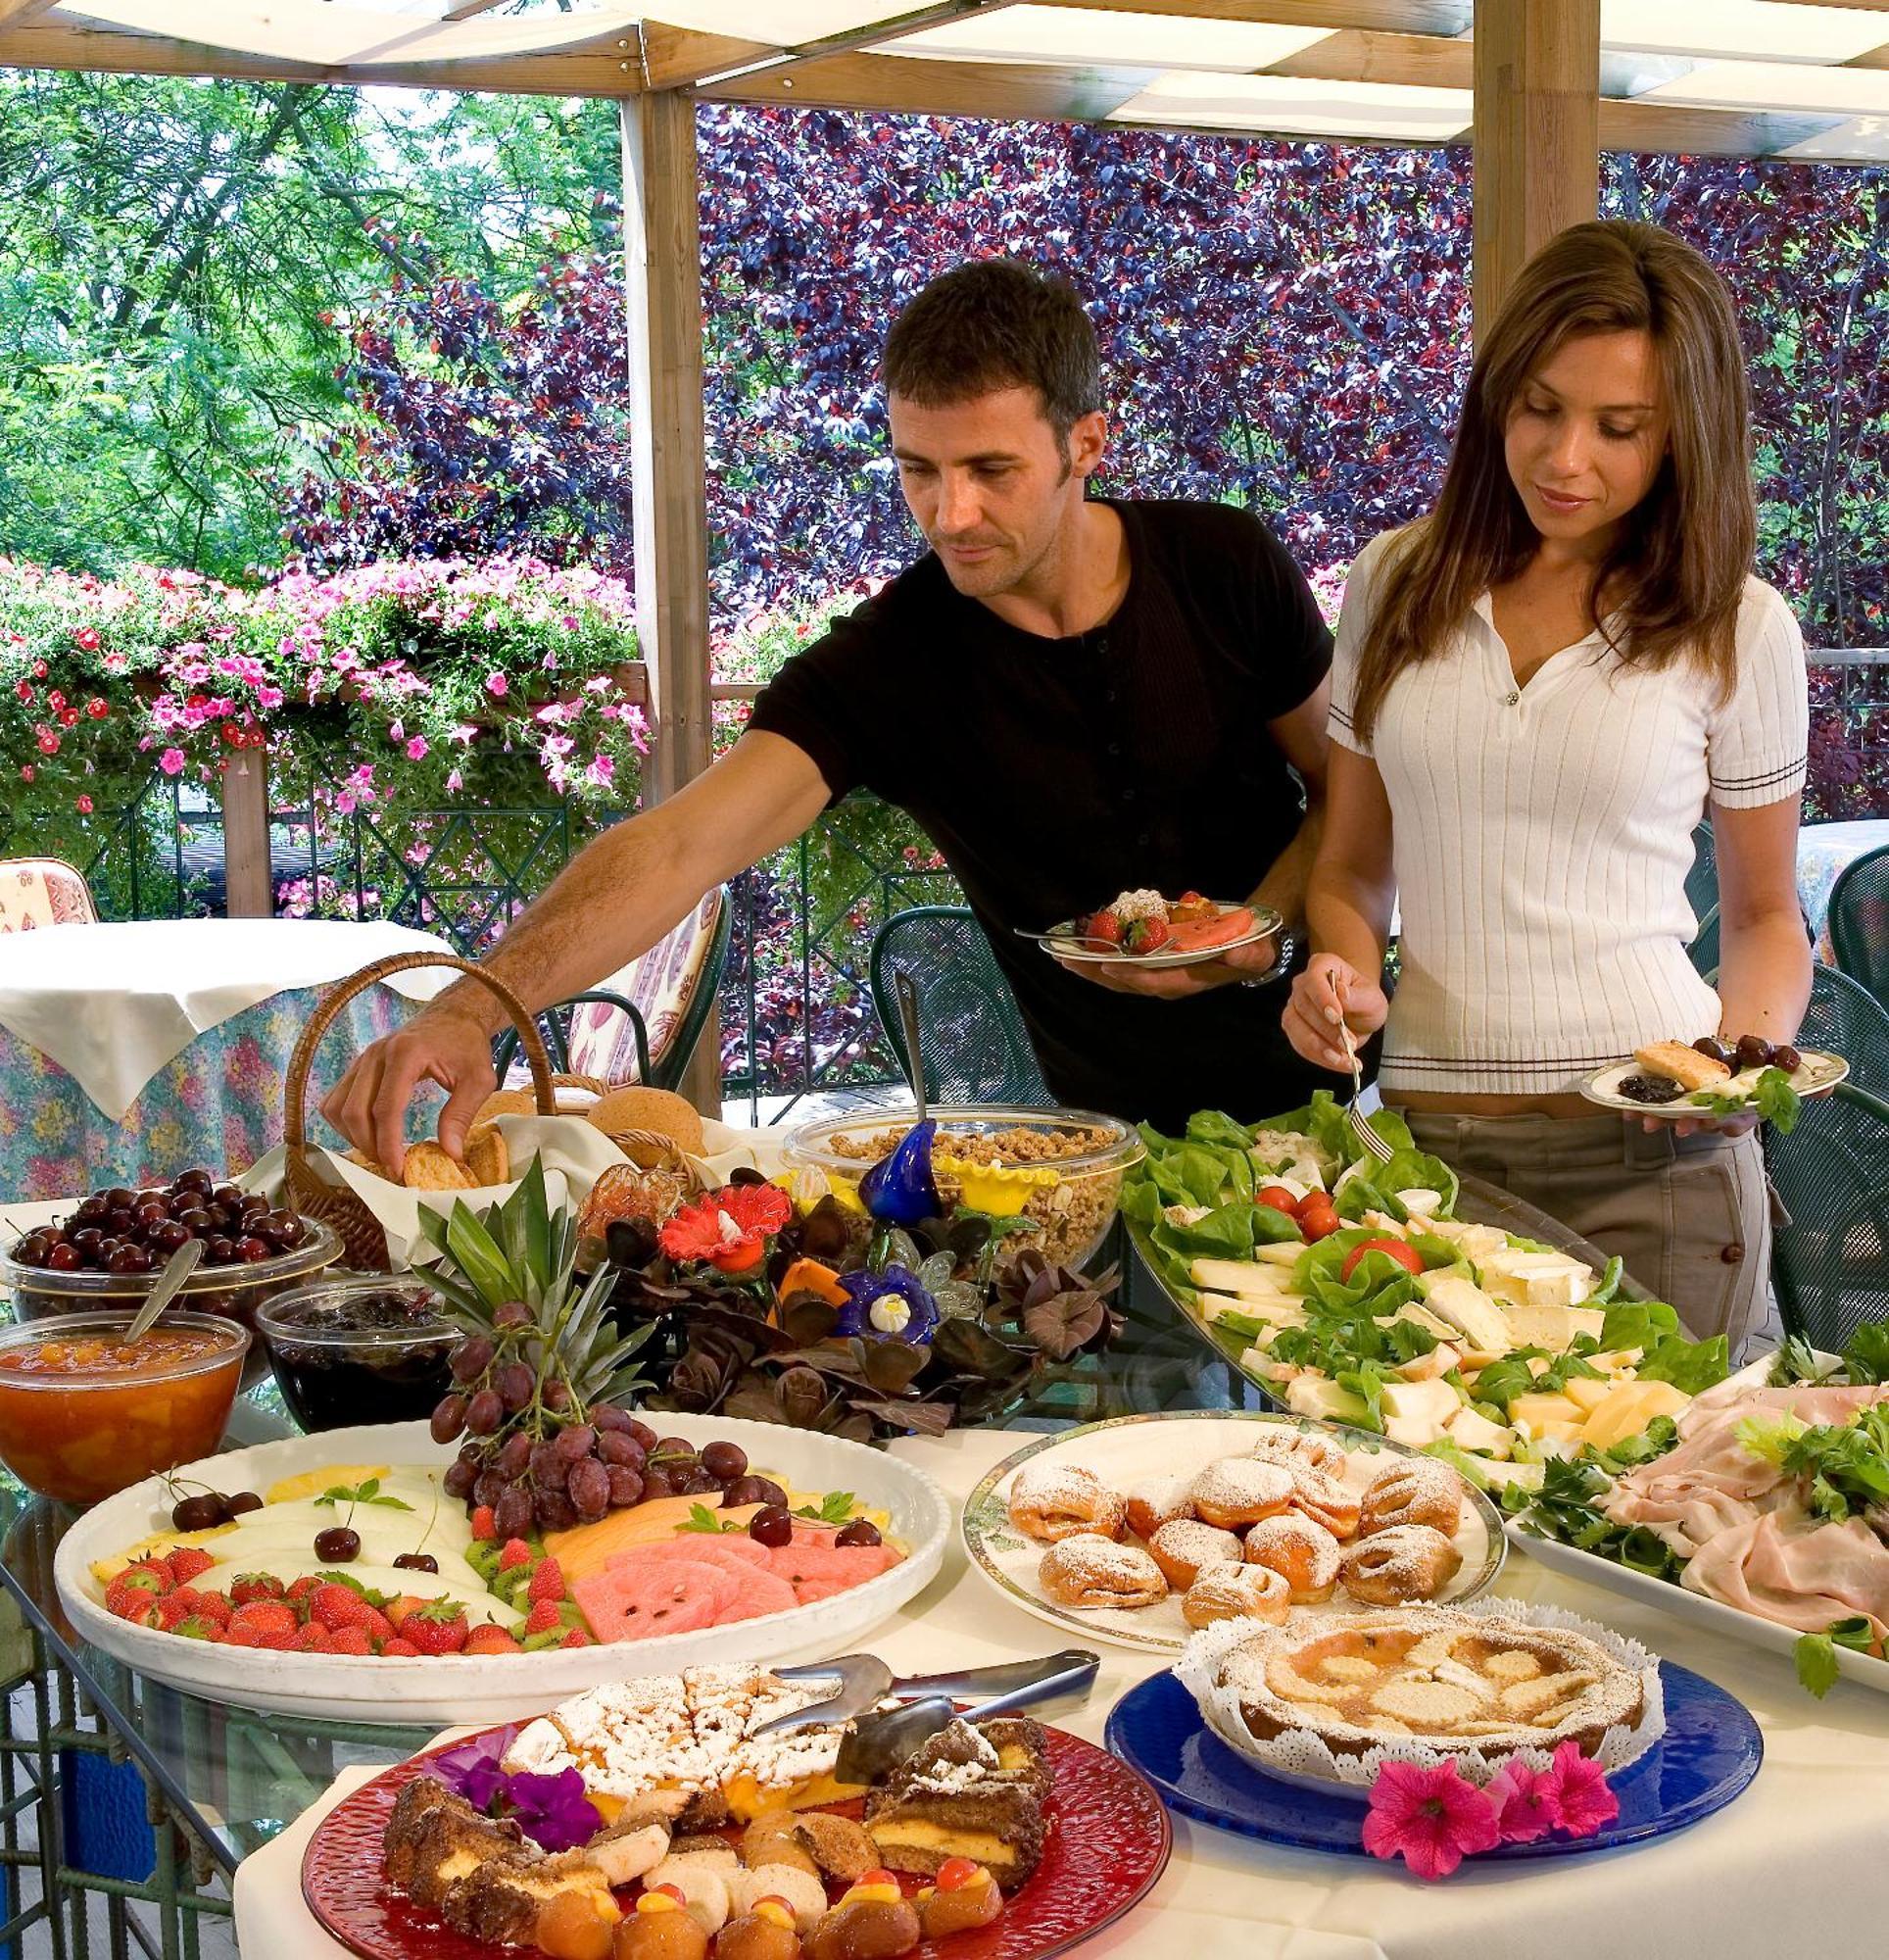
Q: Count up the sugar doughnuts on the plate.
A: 11